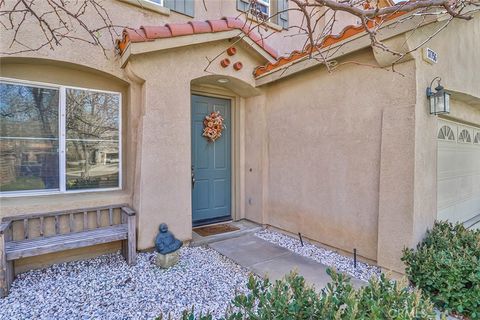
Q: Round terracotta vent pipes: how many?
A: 3